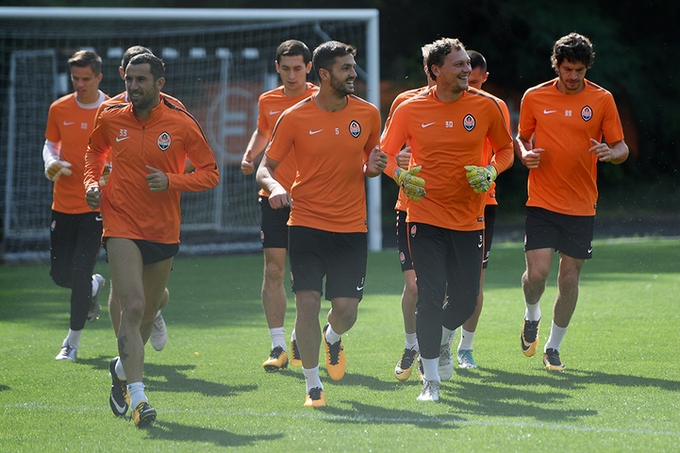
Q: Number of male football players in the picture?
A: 9